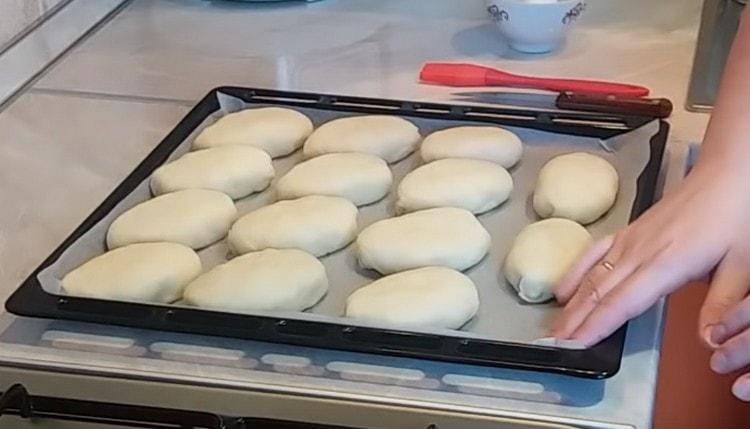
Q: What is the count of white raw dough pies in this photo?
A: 14